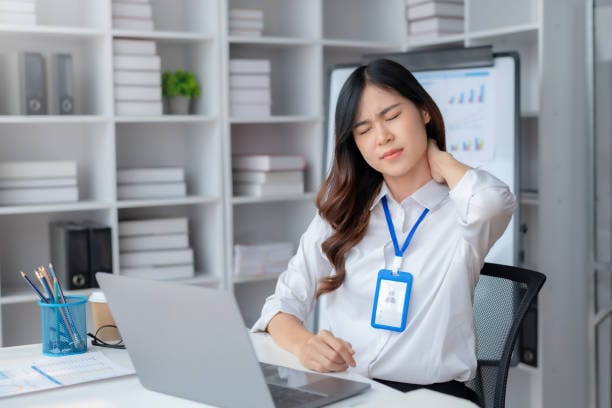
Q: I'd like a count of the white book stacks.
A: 11